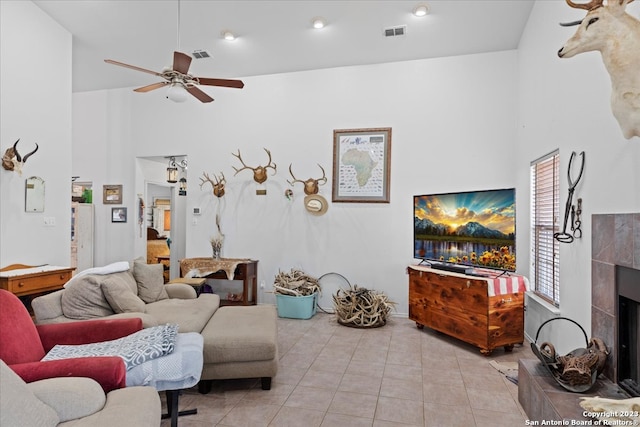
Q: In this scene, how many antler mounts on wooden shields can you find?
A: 3